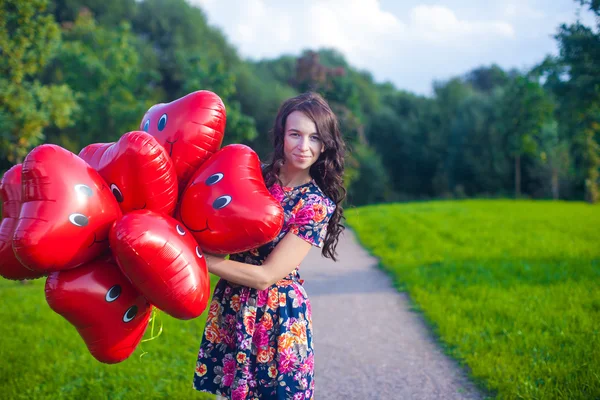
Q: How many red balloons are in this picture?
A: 7